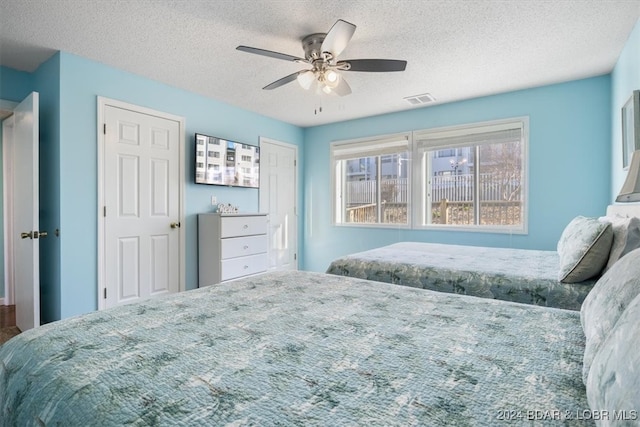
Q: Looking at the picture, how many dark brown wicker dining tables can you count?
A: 0